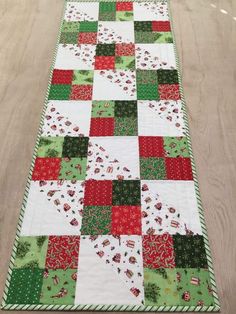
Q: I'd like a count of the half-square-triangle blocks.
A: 12